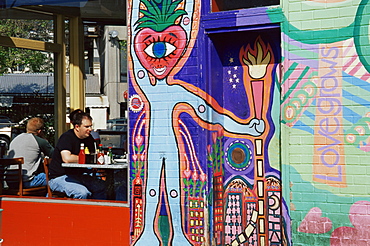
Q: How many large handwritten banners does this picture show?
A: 1